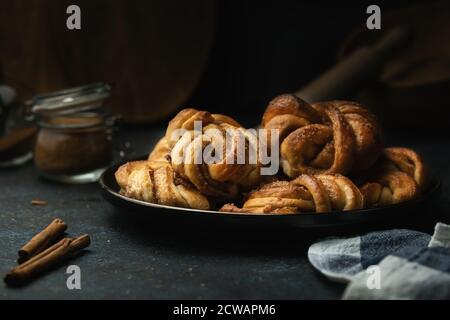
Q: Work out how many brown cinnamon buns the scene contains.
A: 5